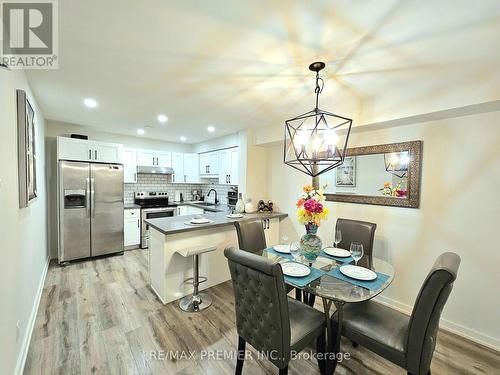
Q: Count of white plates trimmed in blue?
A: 4